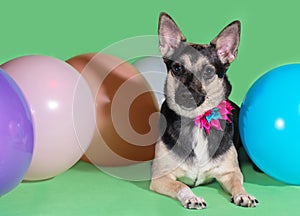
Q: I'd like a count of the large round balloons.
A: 5